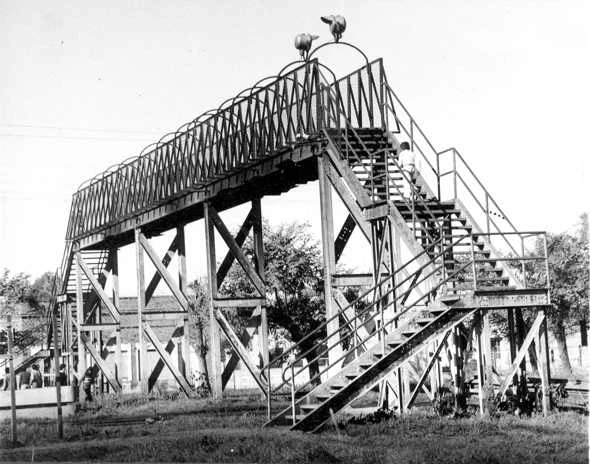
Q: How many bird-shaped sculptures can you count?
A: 2